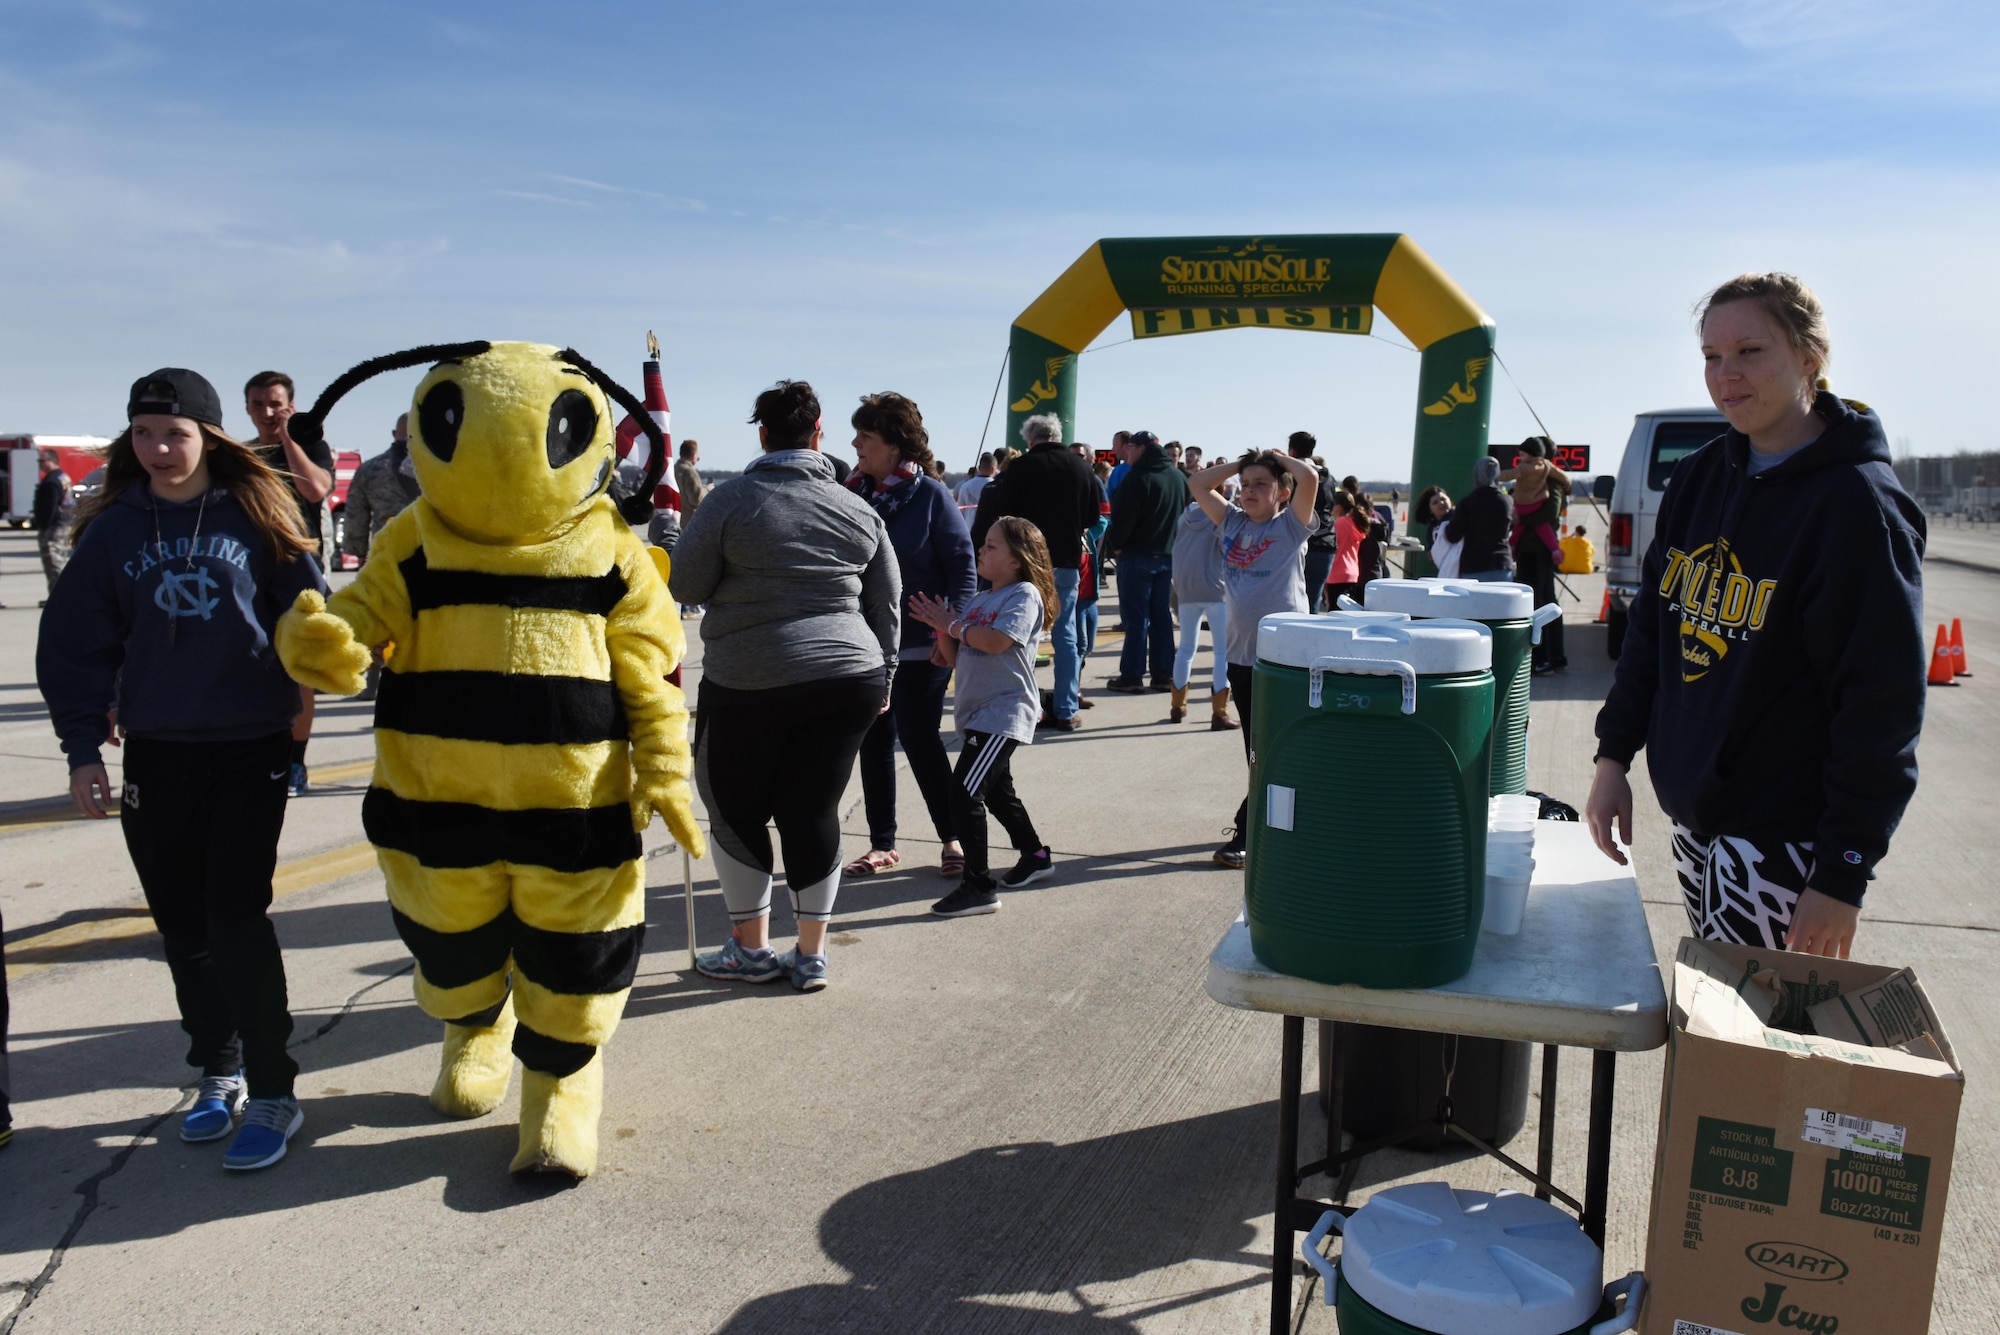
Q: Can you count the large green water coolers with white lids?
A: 3